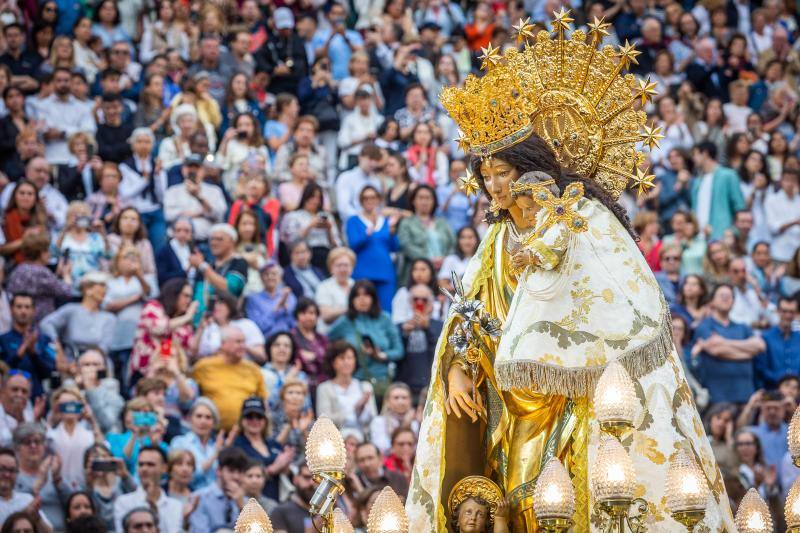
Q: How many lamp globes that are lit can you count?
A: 11